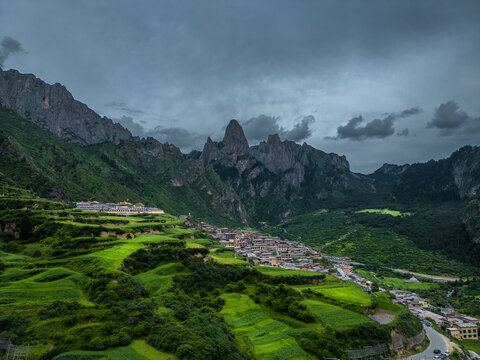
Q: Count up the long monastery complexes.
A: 1